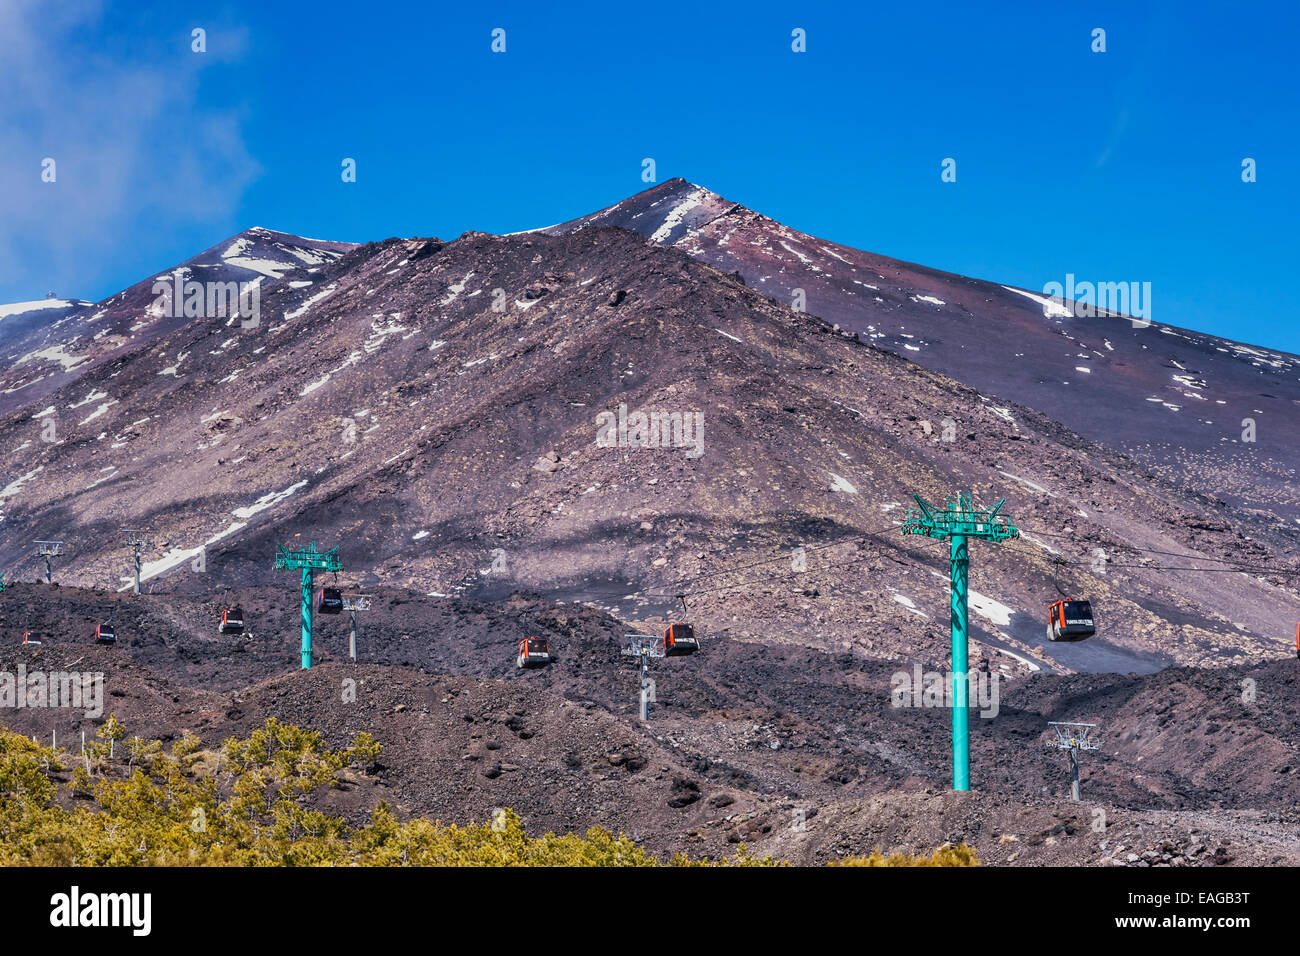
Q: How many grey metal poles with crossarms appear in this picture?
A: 5